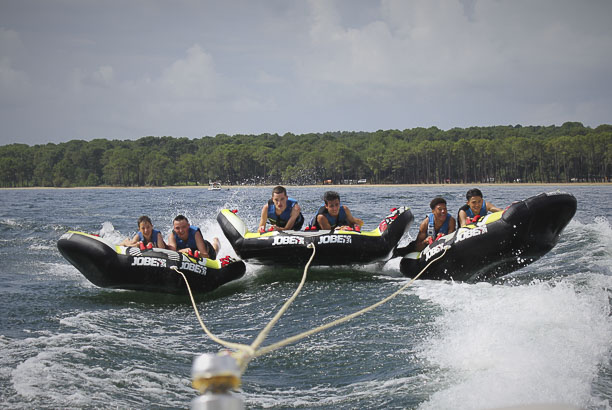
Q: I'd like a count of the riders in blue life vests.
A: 6